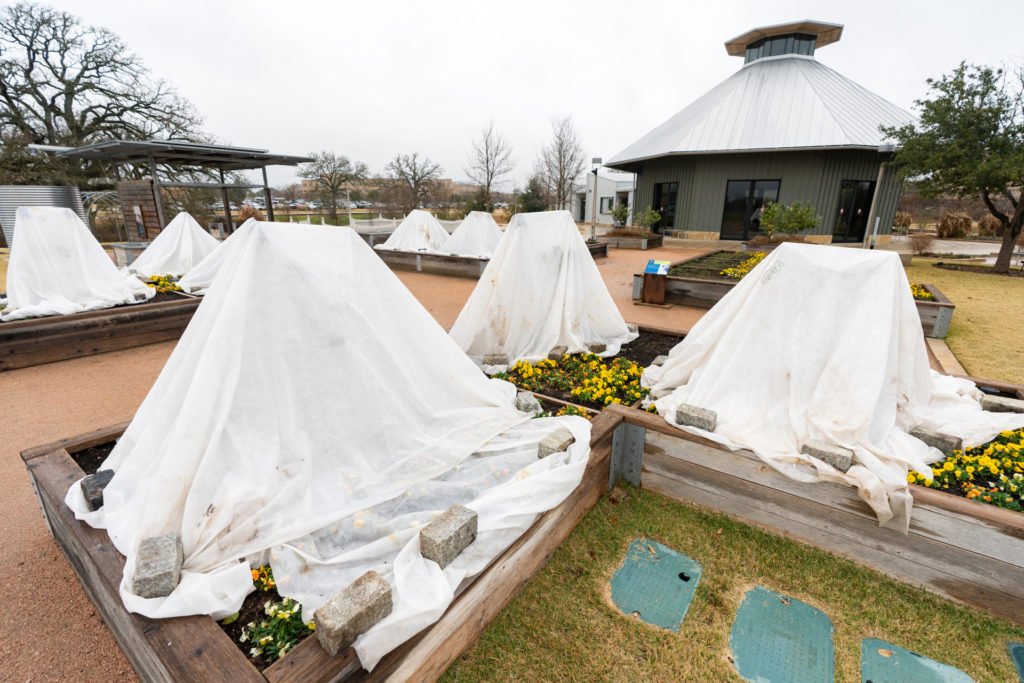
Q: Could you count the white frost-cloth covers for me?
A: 8